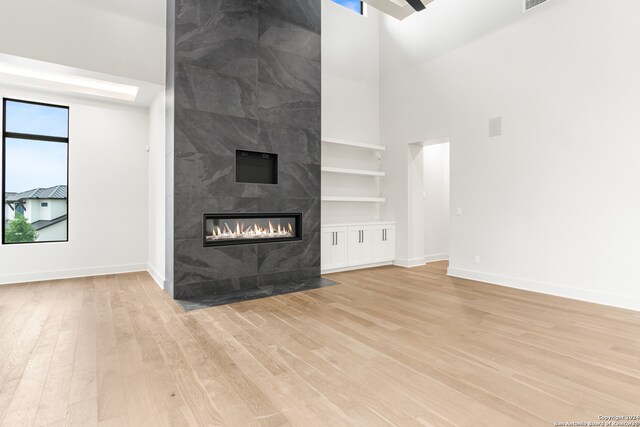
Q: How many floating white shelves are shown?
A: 3